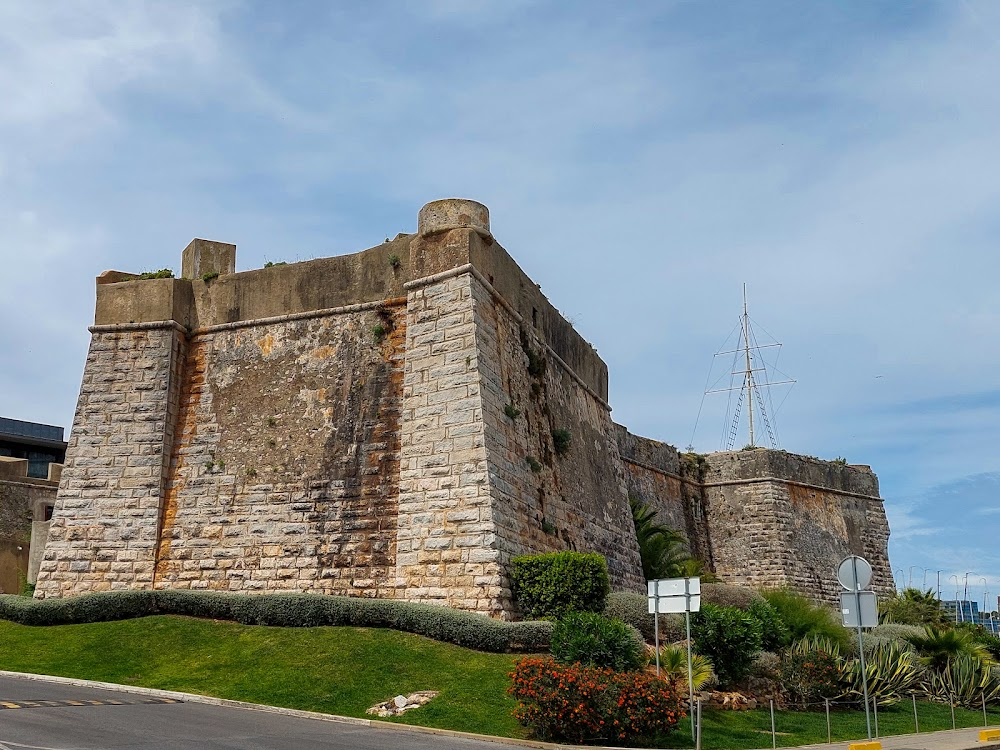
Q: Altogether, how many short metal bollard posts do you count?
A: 7